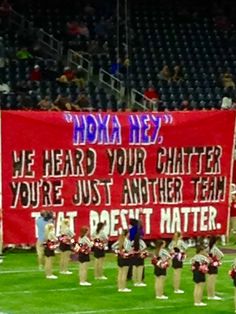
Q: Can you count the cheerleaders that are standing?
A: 11